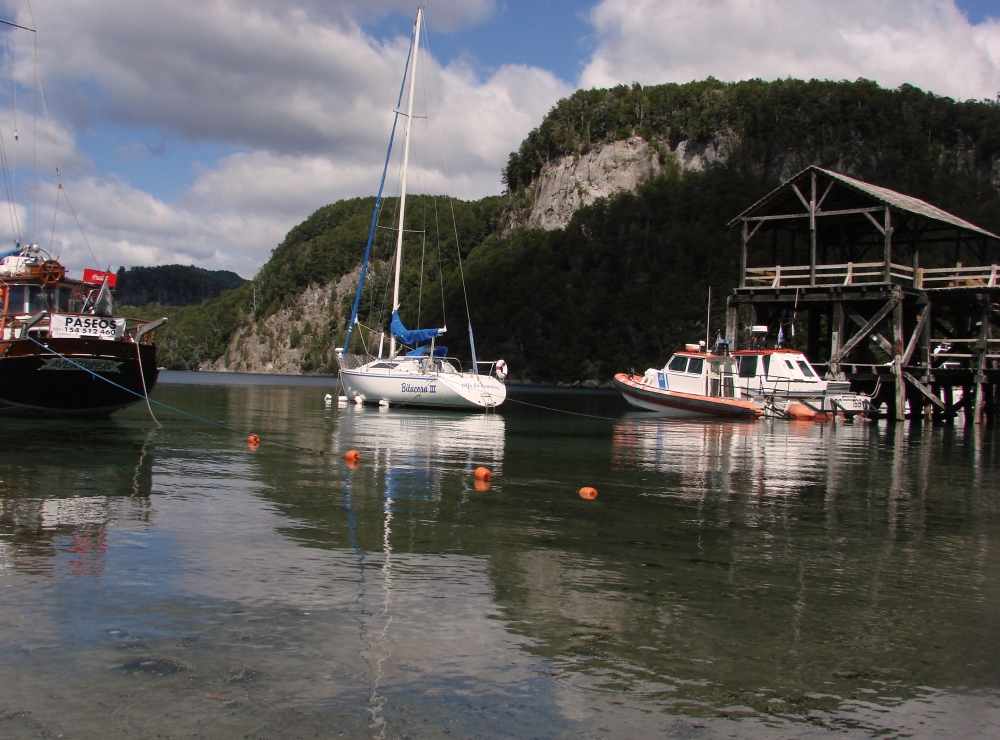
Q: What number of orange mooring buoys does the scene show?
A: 4